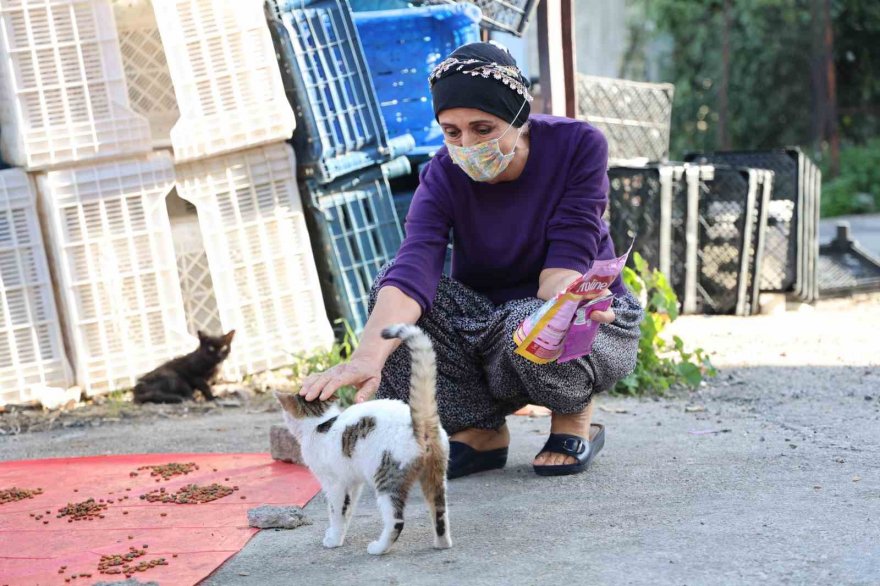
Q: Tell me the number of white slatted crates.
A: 5